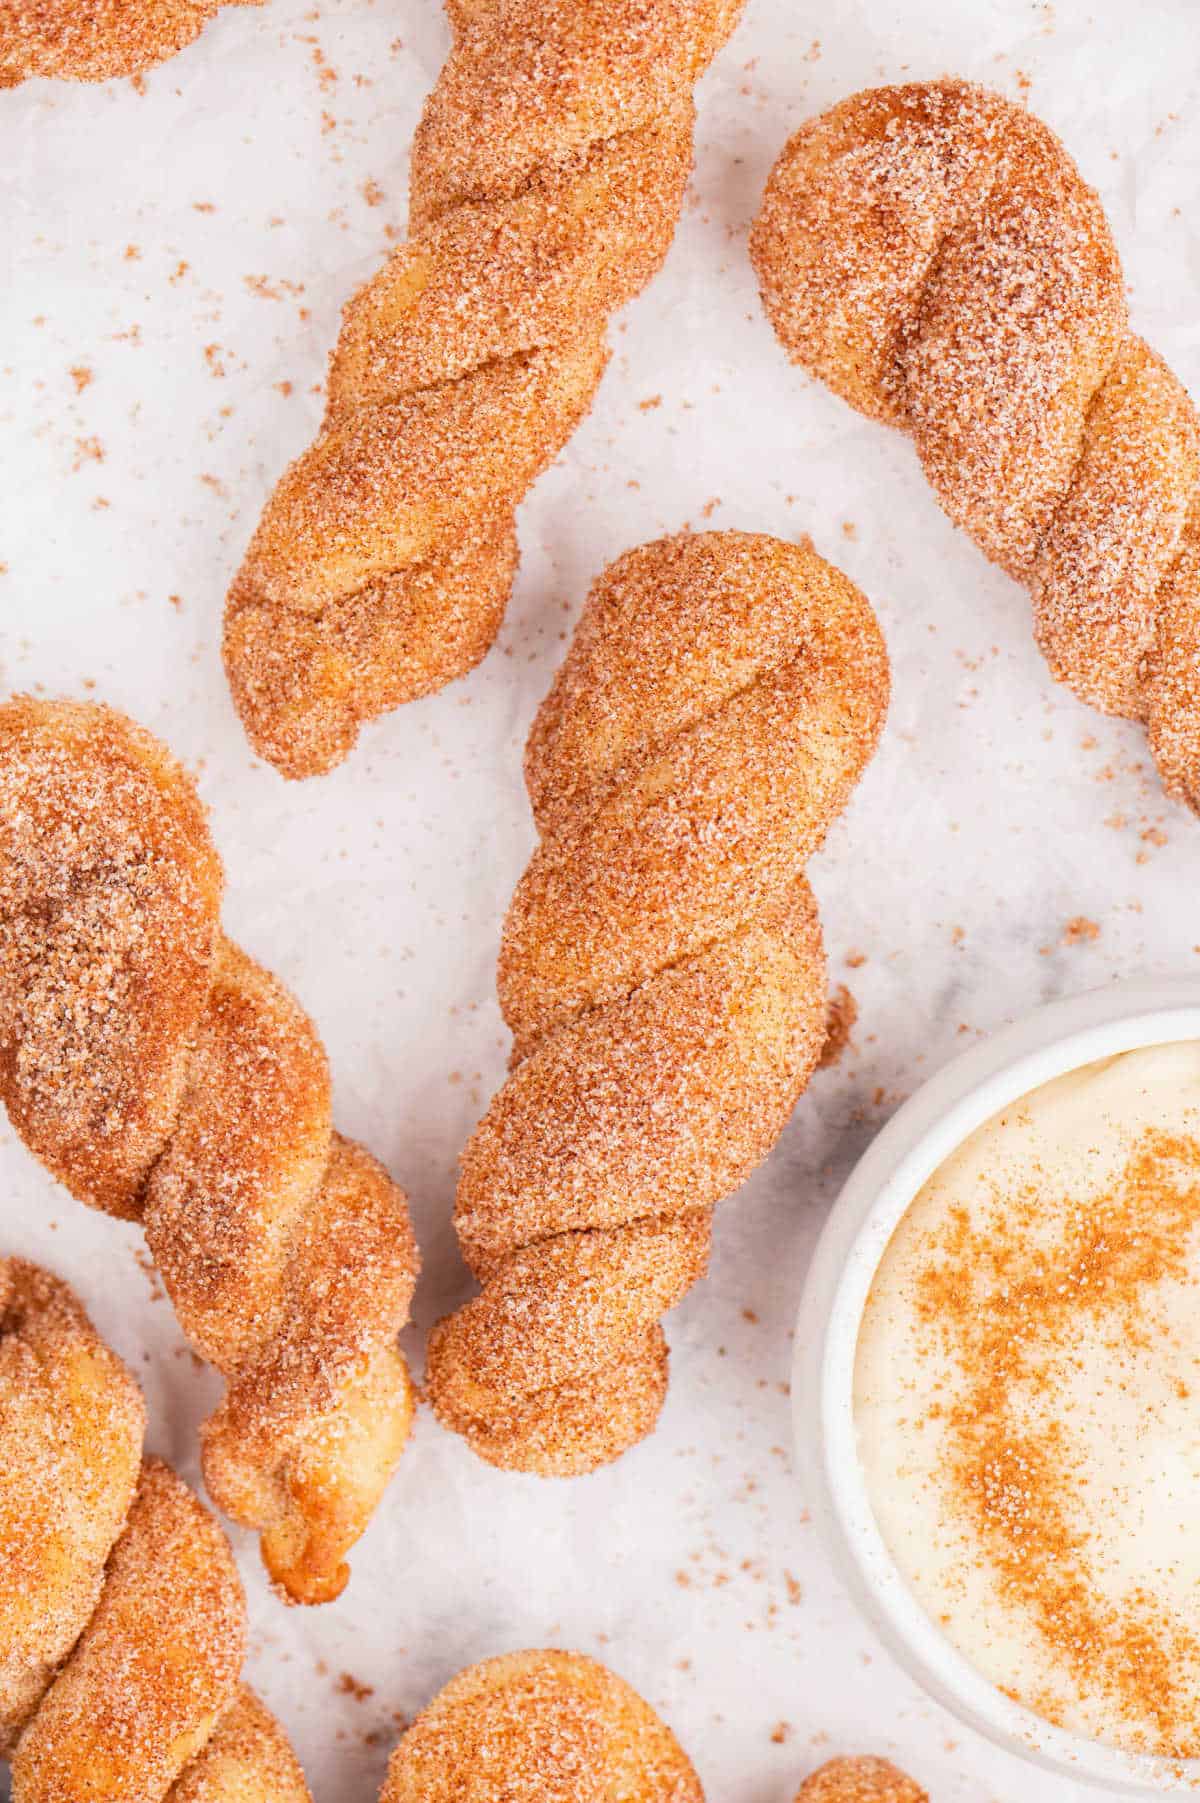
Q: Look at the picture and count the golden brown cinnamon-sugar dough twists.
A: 8